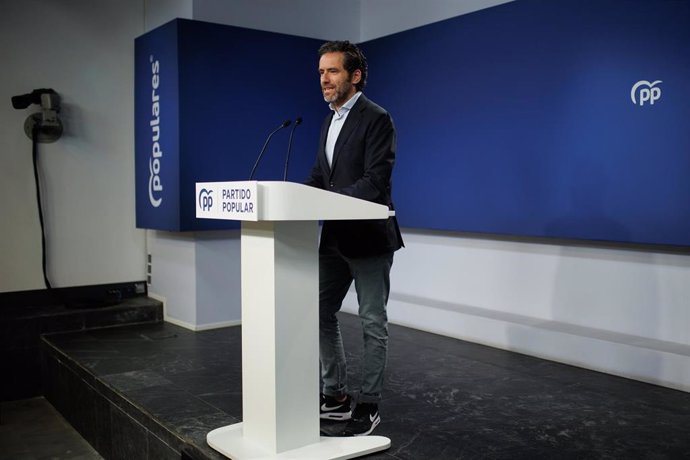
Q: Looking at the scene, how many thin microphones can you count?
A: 2